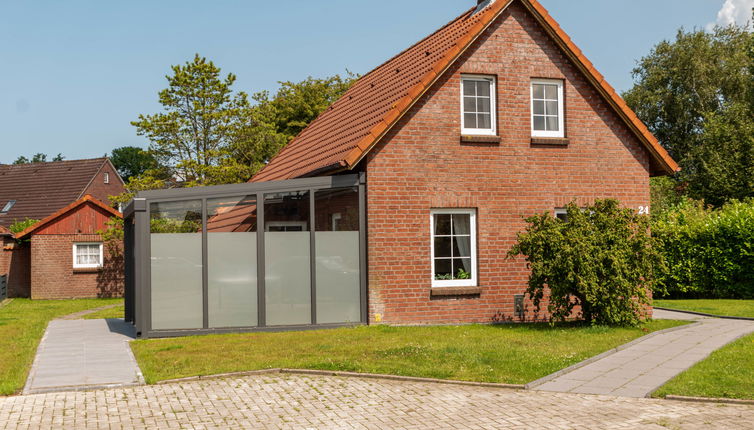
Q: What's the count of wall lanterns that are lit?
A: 0